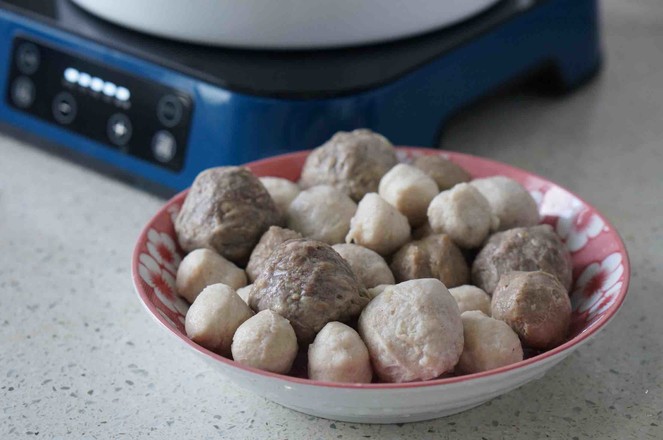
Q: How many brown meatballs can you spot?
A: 8